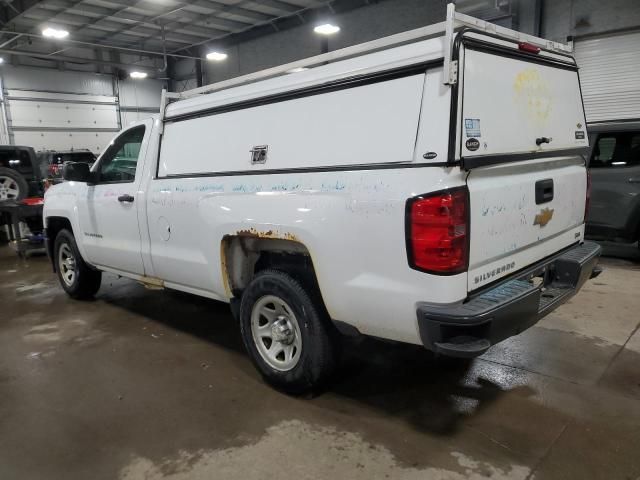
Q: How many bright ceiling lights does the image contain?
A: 4